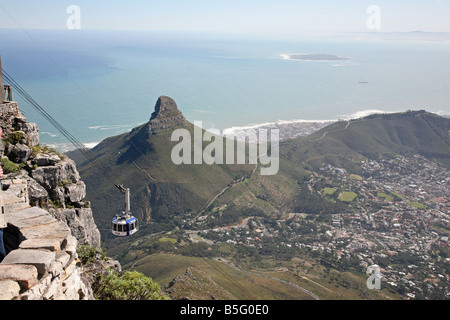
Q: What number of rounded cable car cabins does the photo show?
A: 1